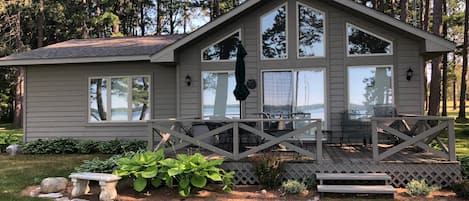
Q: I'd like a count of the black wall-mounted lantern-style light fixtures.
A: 2